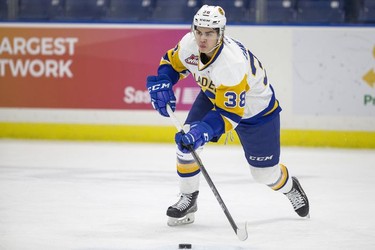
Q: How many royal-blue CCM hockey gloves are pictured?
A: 2